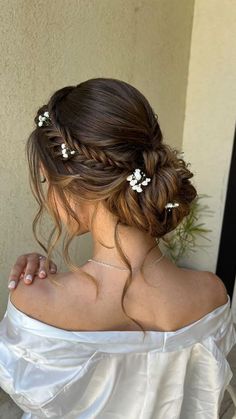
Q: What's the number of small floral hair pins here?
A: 4